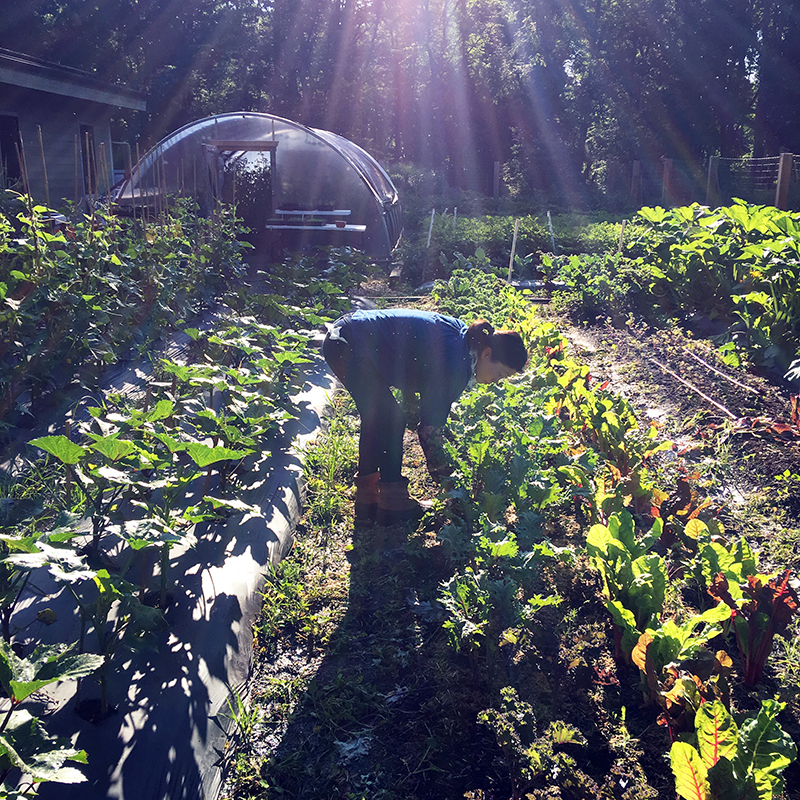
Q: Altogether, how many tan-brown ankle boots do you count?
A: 2